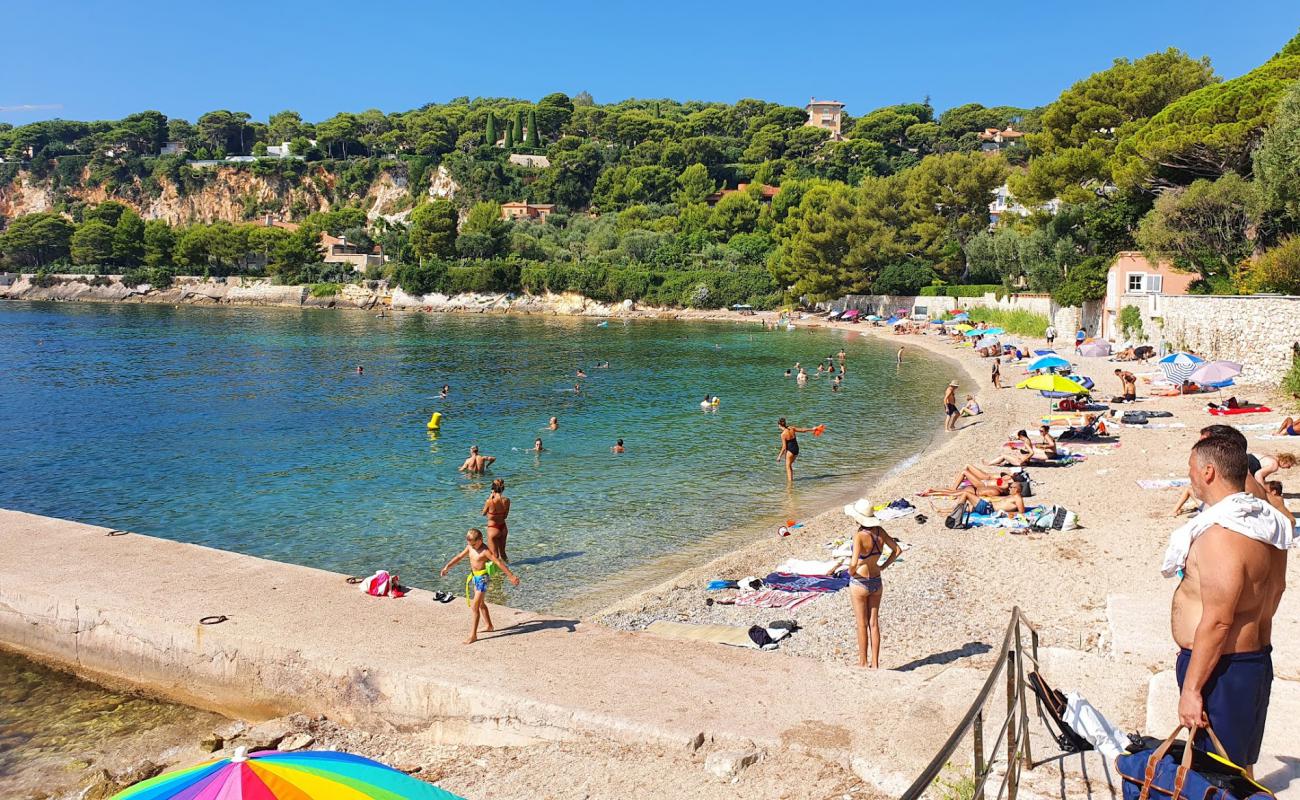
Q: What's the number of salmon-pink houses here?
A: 1